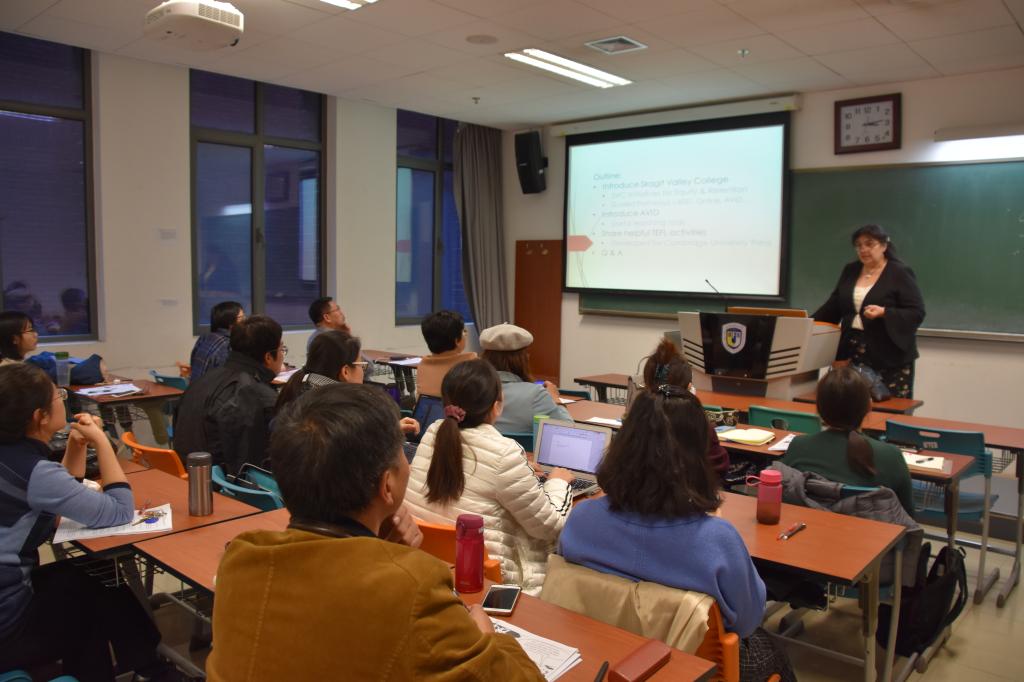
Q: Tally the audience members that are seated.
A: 13